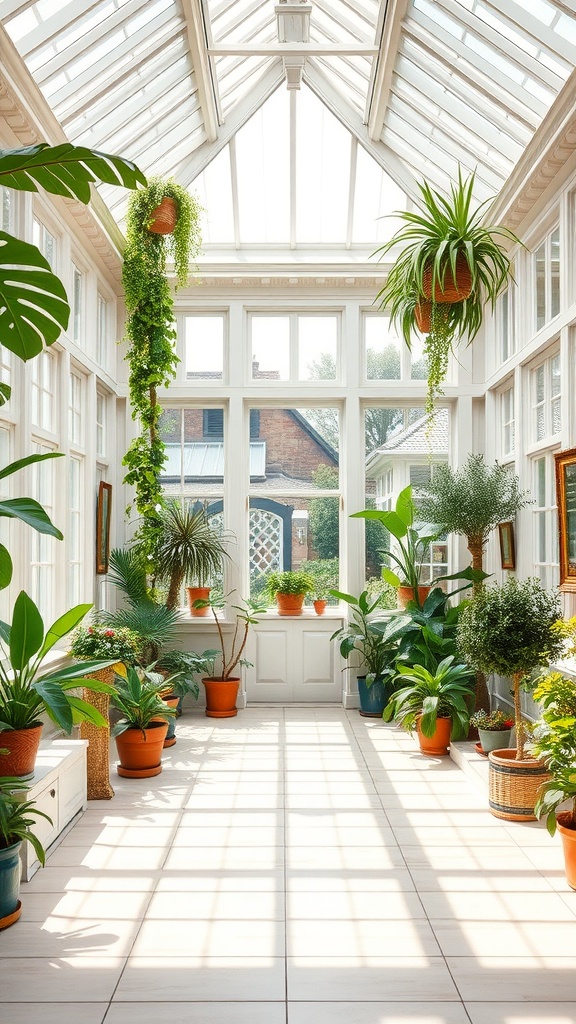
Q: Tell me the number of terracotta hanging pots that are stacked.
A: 2